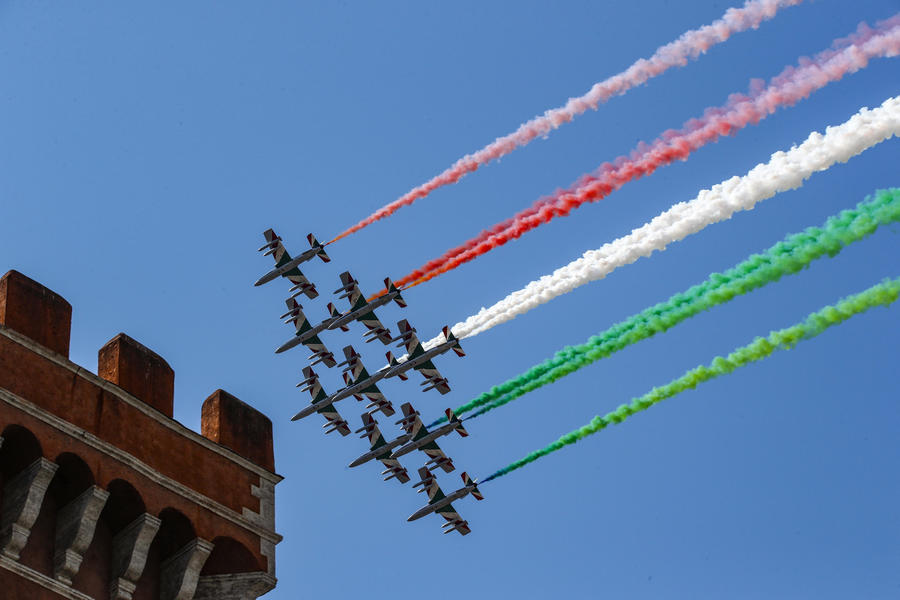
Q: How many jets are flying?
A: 9